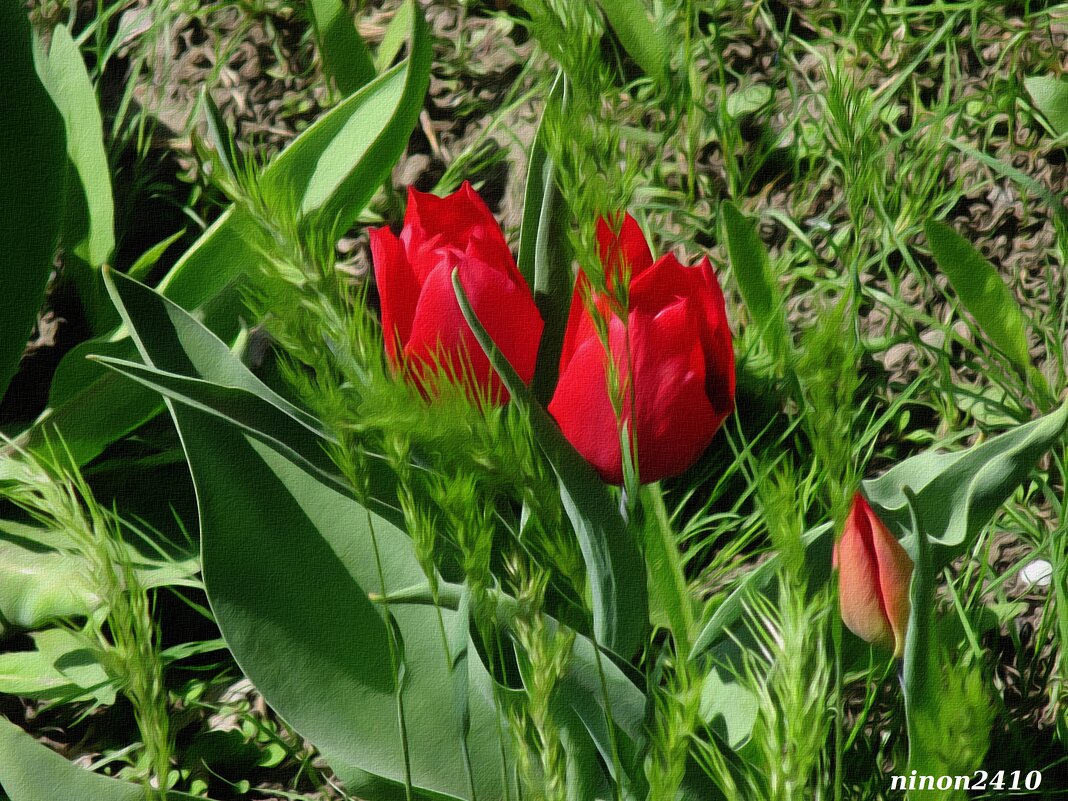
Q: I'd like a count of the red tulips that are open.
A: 2